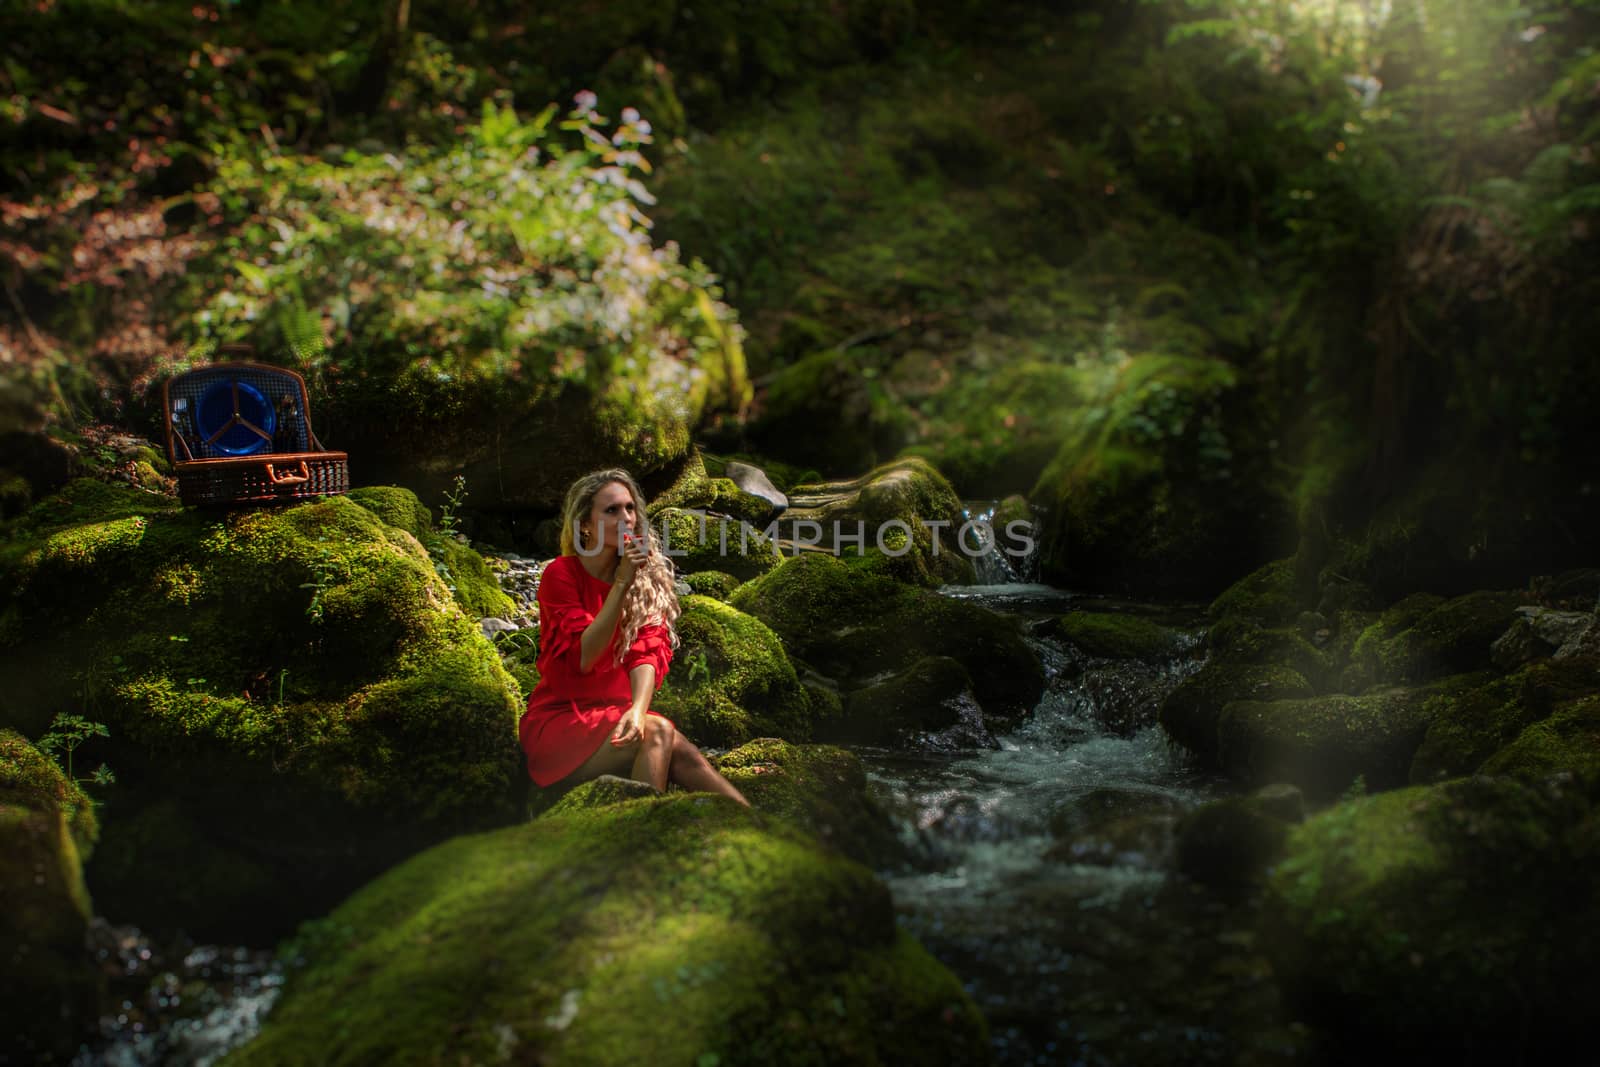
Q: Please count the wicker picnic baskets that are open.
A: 1